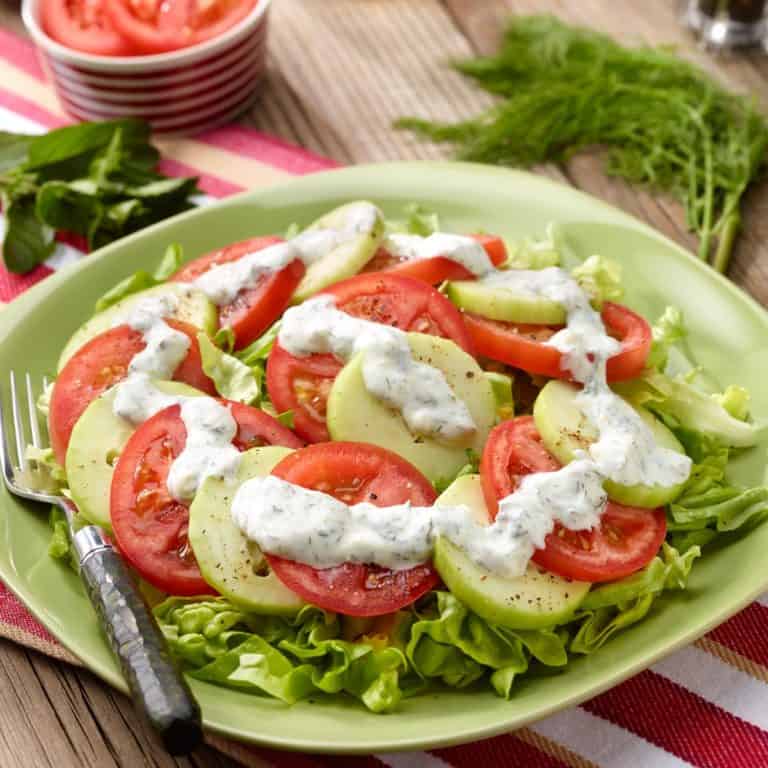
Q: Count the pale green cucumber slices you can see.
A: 8